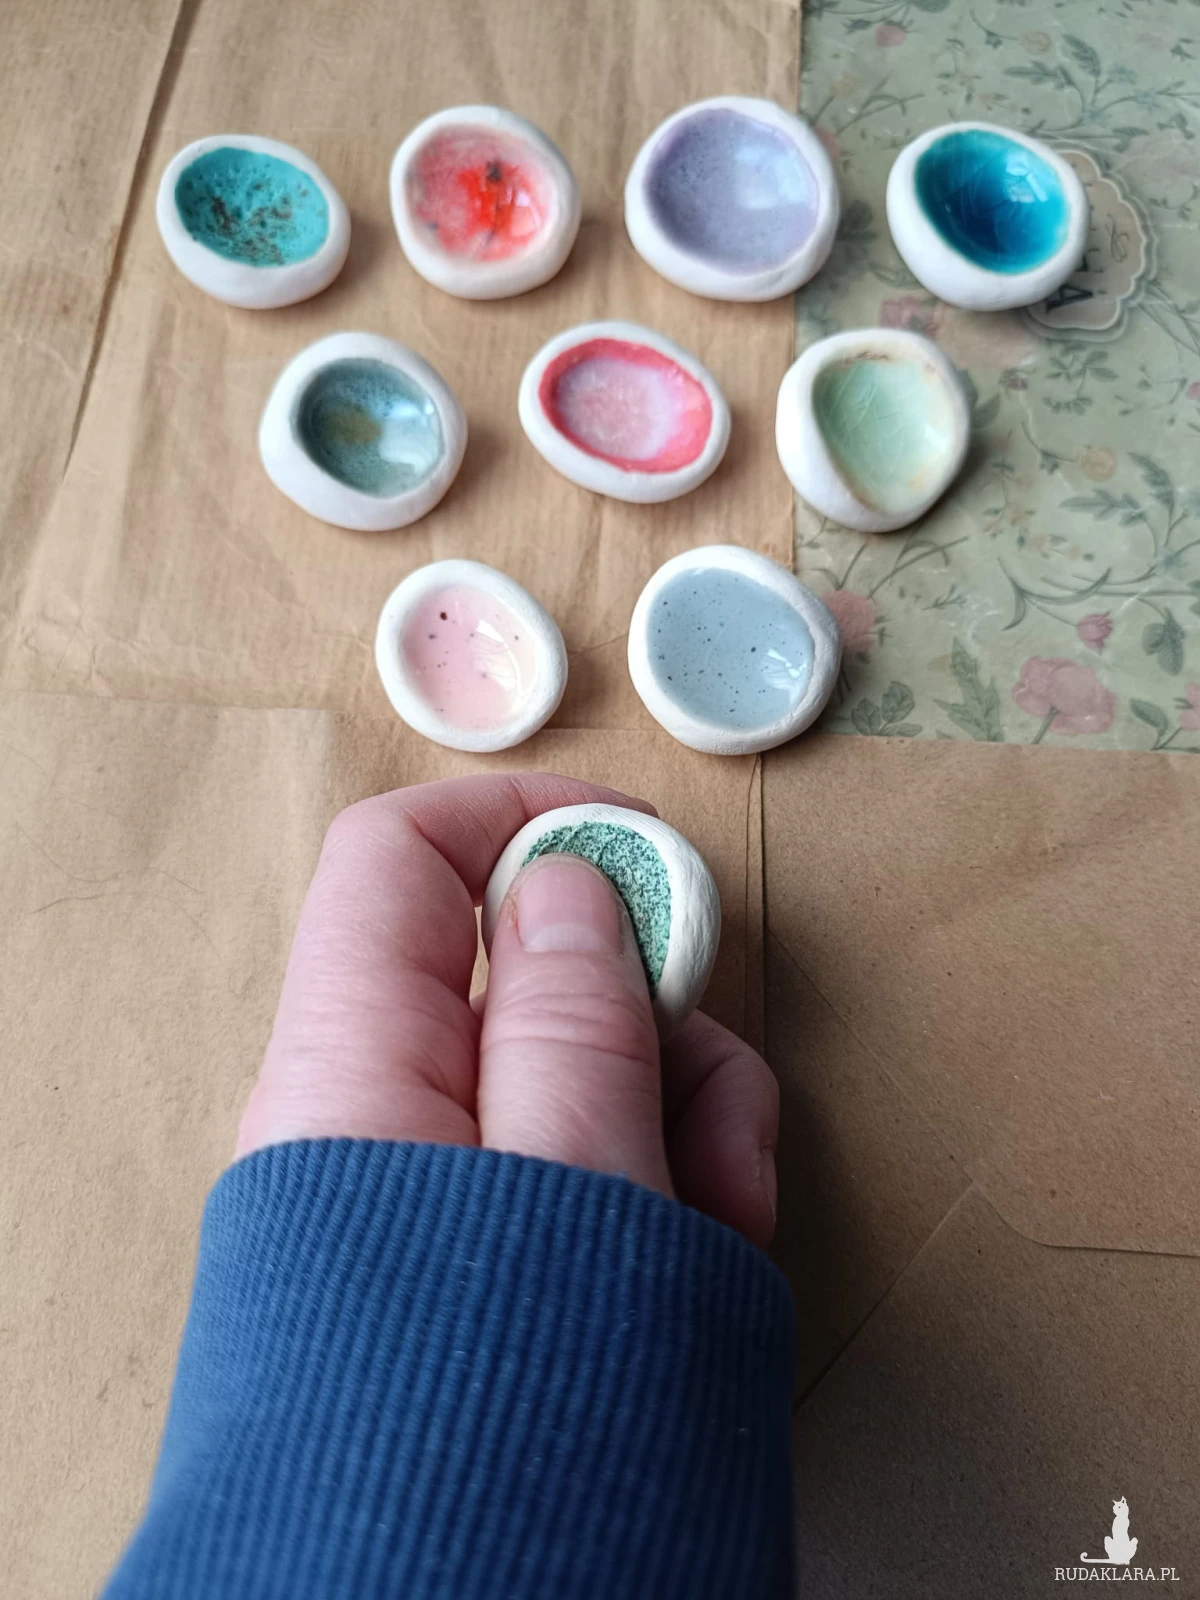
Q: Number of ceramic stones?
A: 10